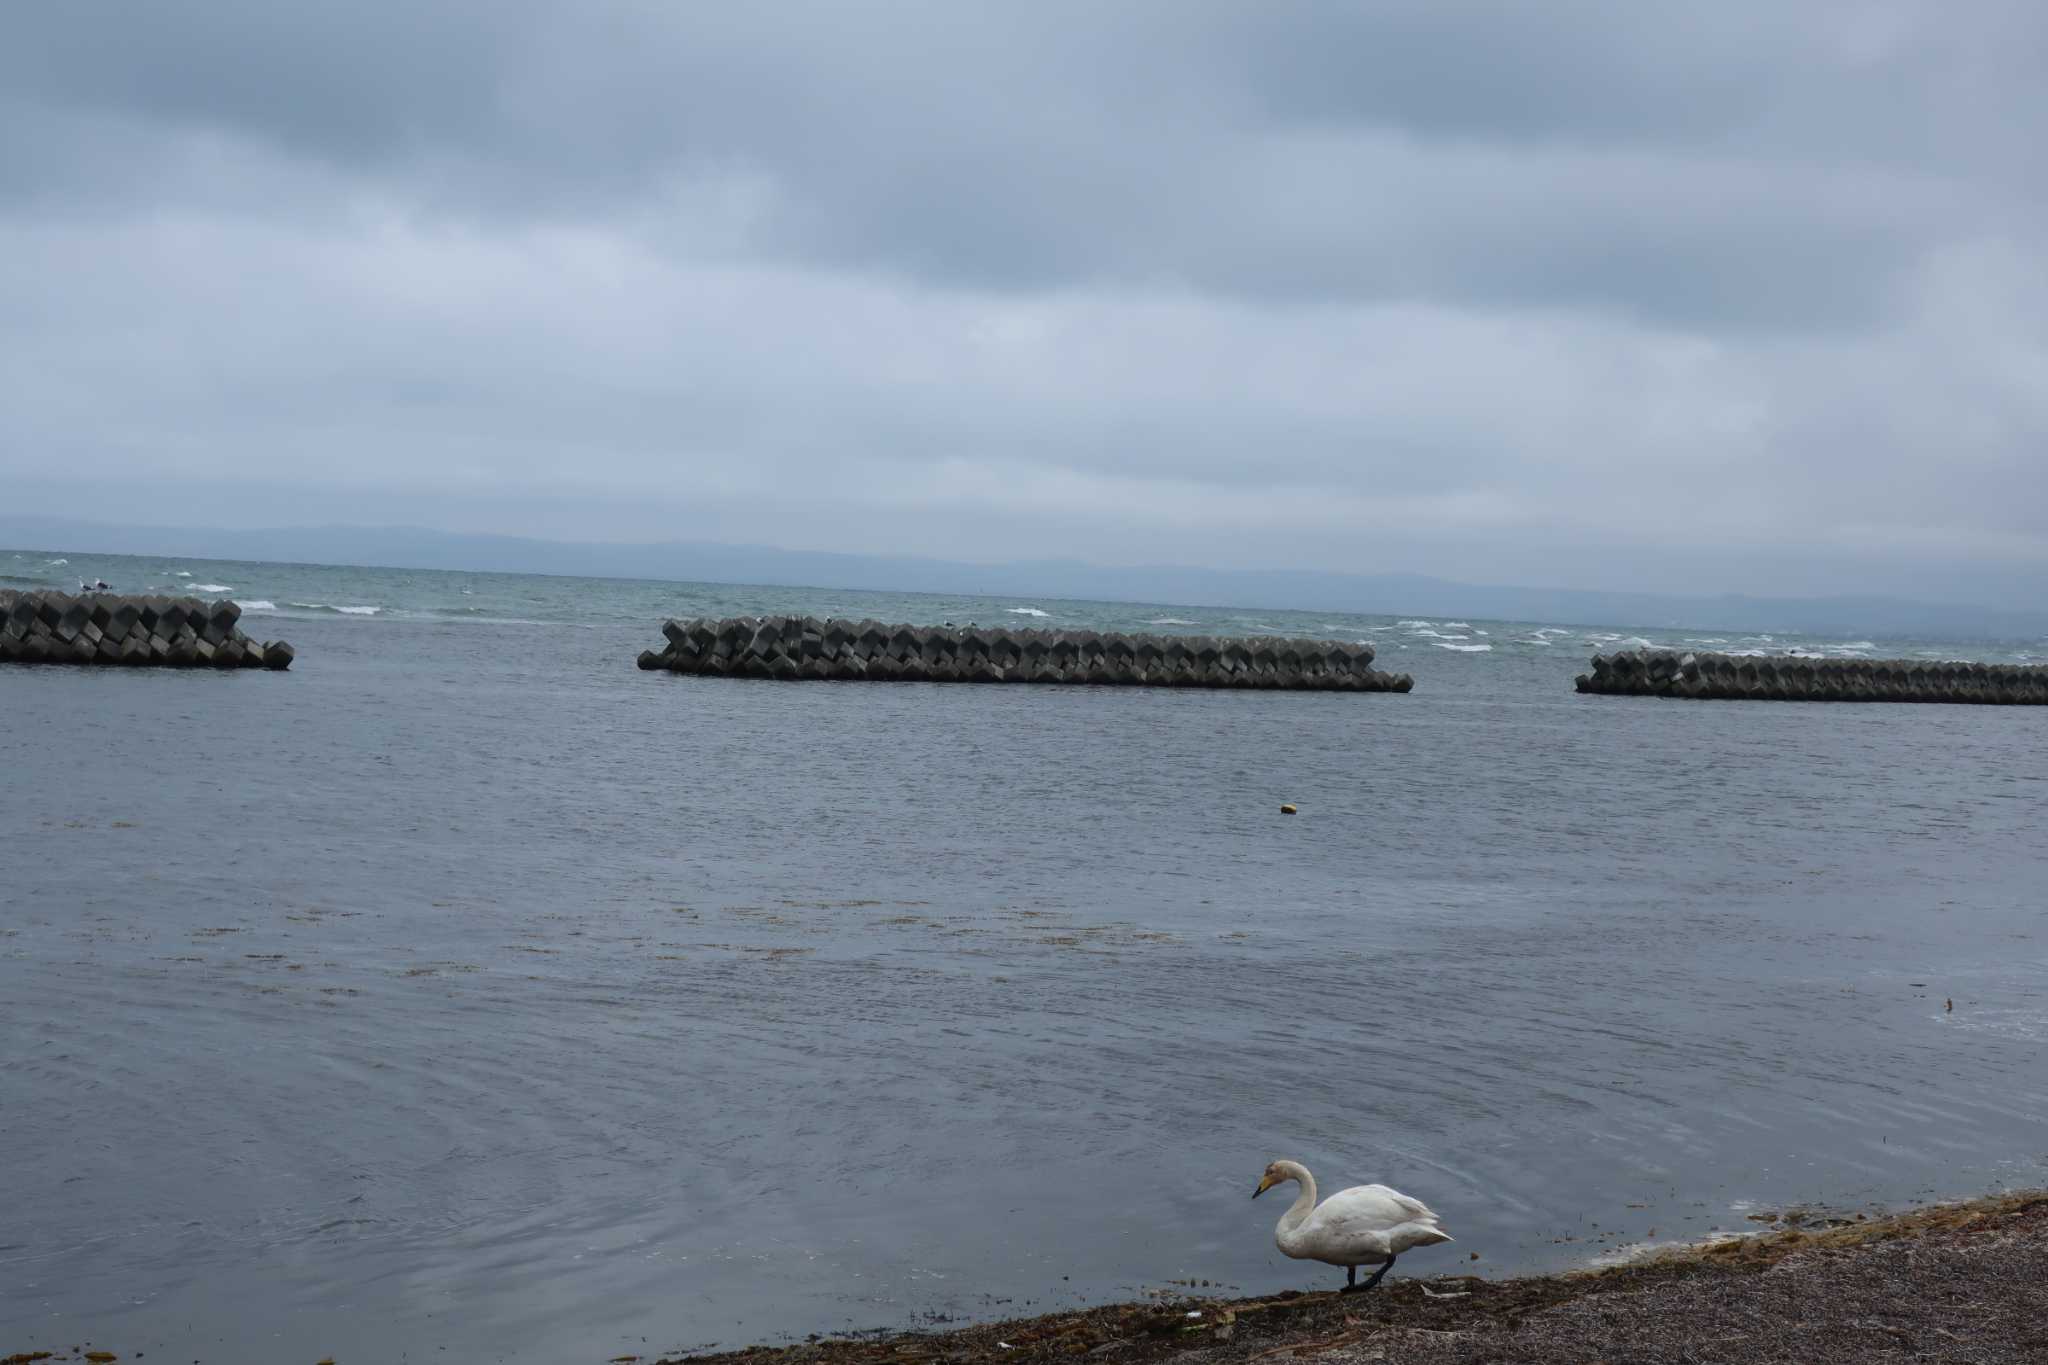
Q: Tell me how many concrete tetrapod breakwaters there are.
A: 3